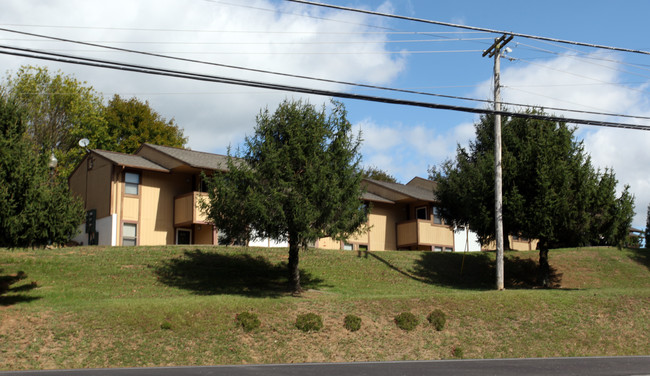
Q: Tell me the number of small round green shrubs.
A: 5